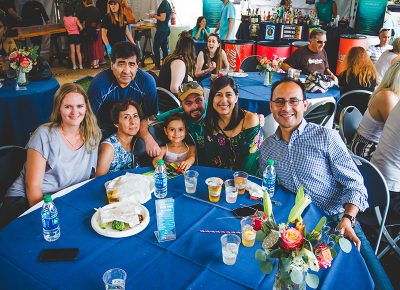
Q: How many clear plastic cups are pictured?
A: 8